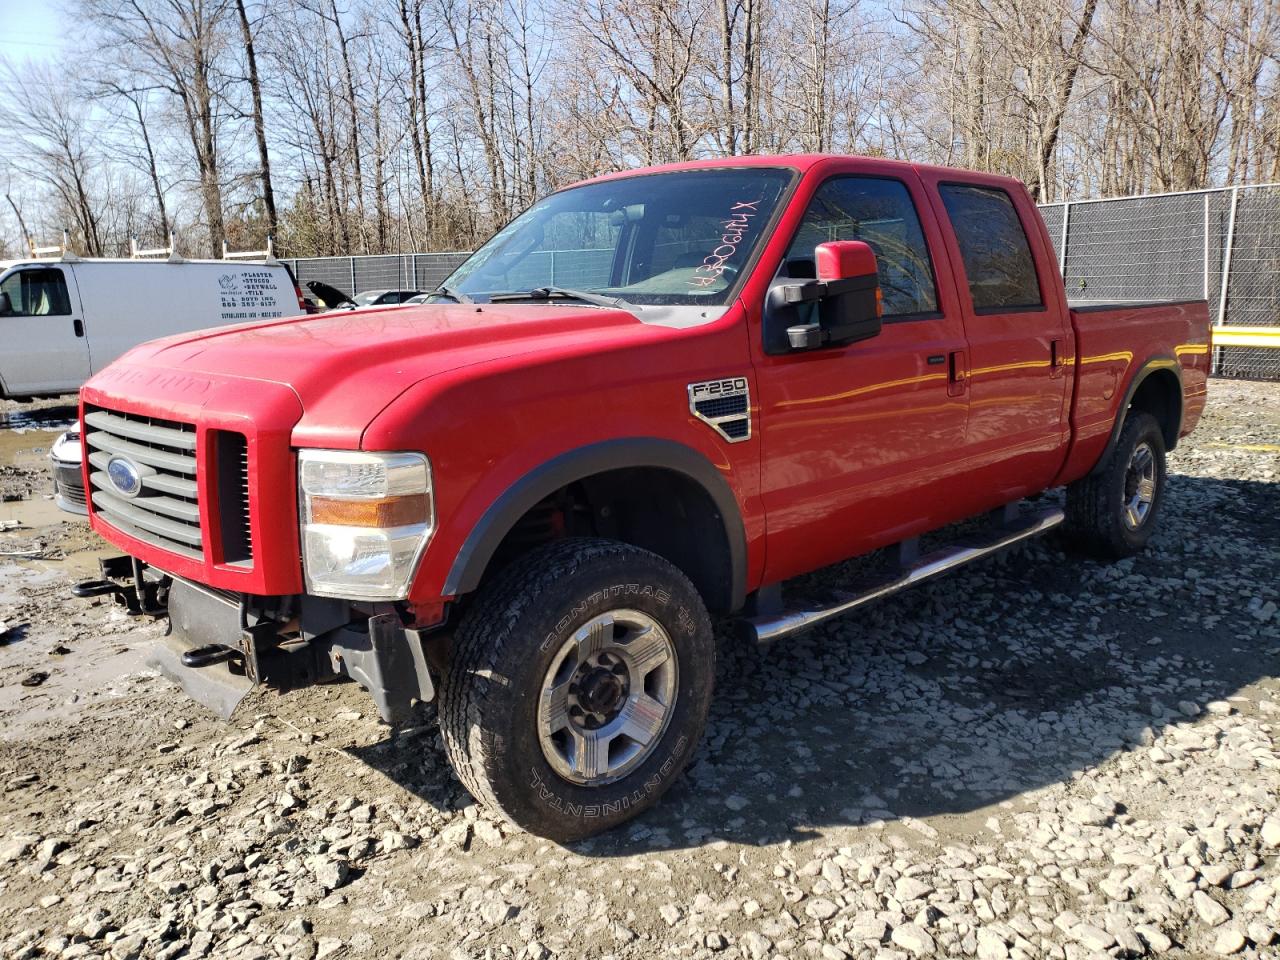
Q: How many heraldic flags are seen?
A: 0